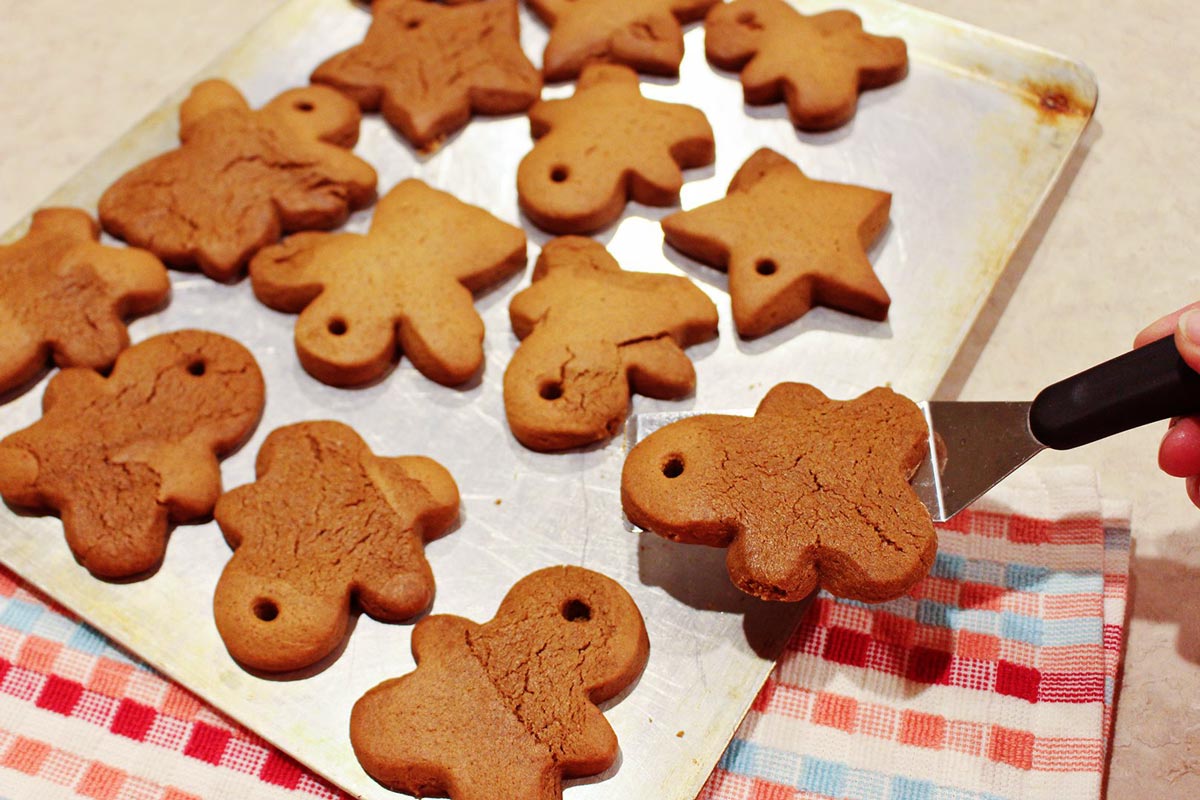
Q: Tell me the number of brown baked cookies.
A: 13